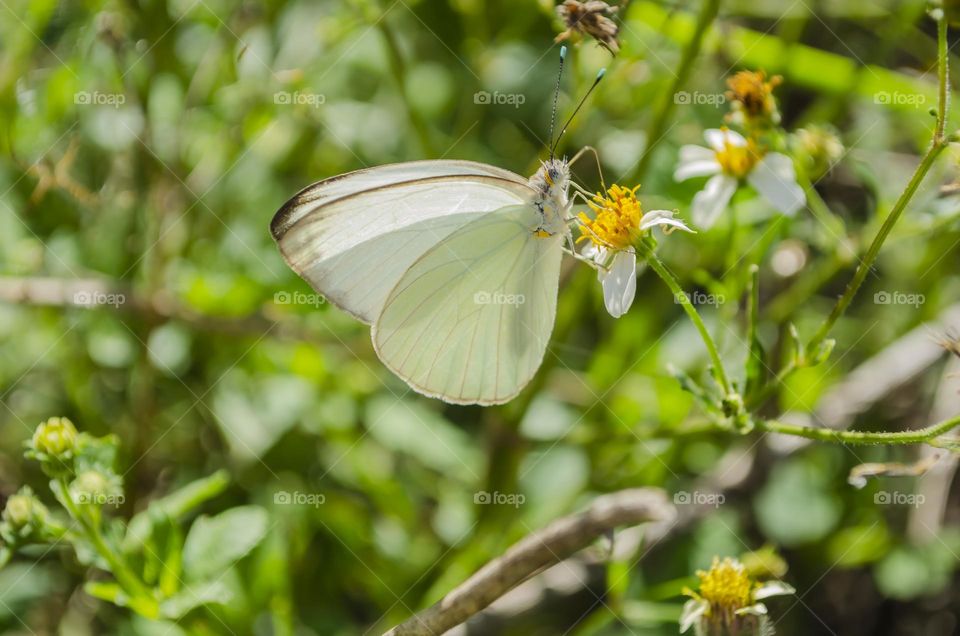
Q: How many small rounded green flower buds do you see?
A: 3